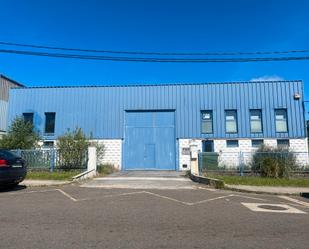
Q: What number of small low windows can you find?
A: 4